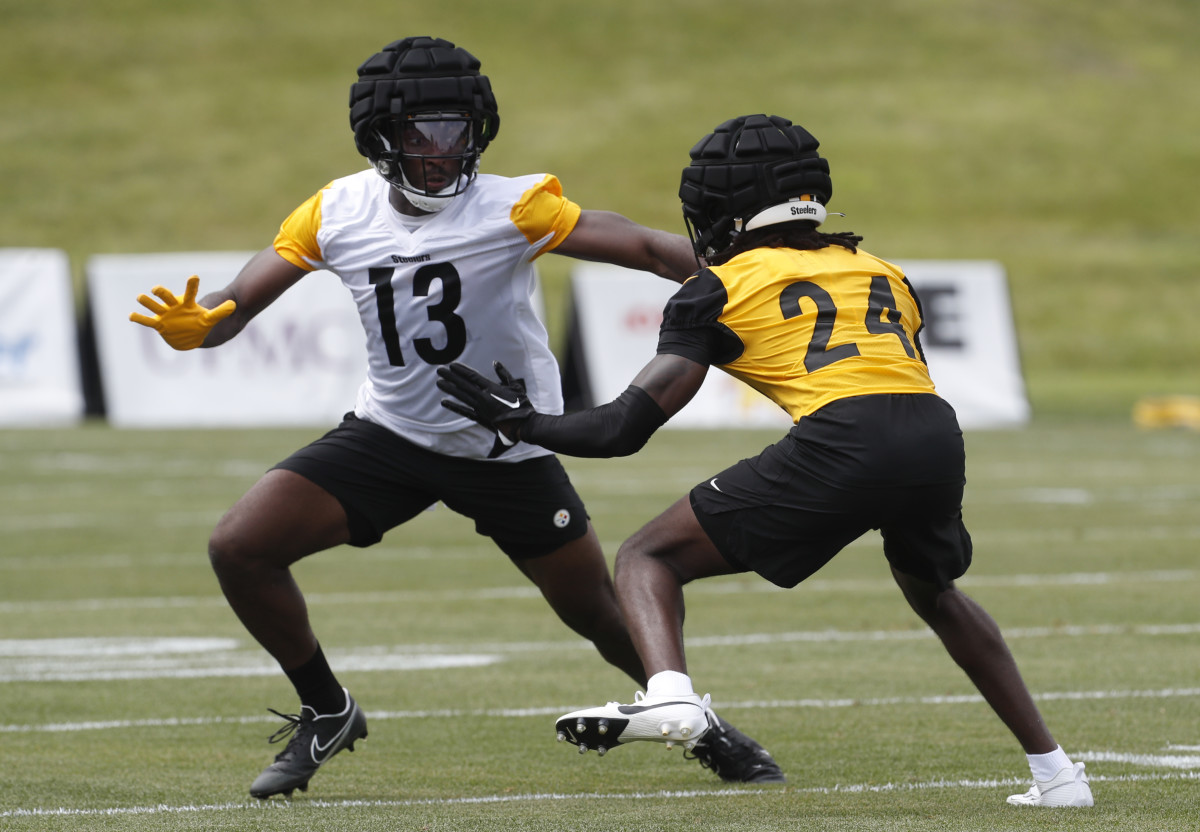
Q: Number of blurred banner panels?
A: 3